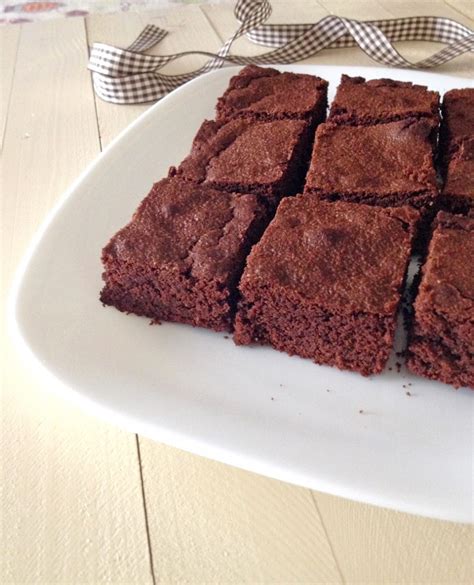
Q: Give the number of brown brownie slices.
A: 9